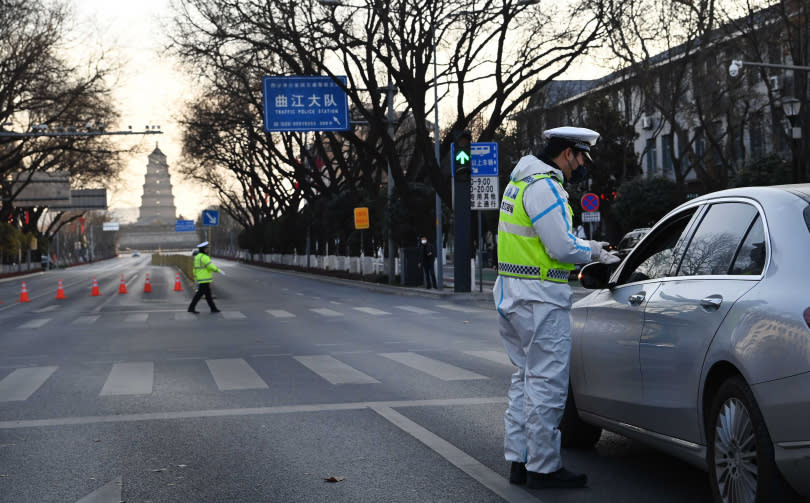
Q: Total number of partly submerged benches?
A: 0